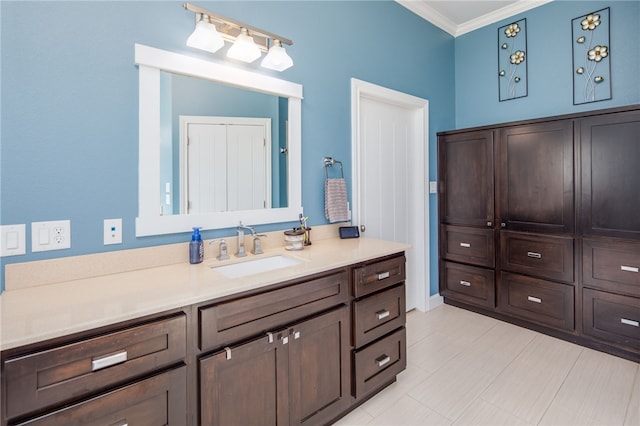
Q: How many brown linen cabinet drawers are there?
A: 6